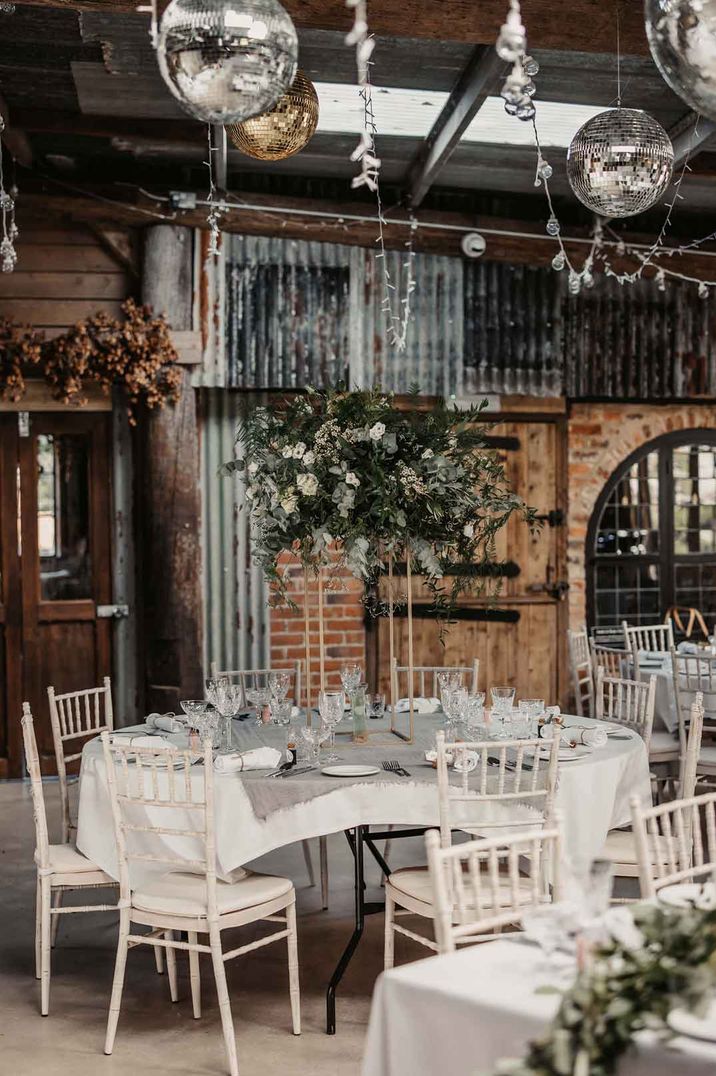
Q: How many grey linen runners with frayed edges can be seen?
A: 1